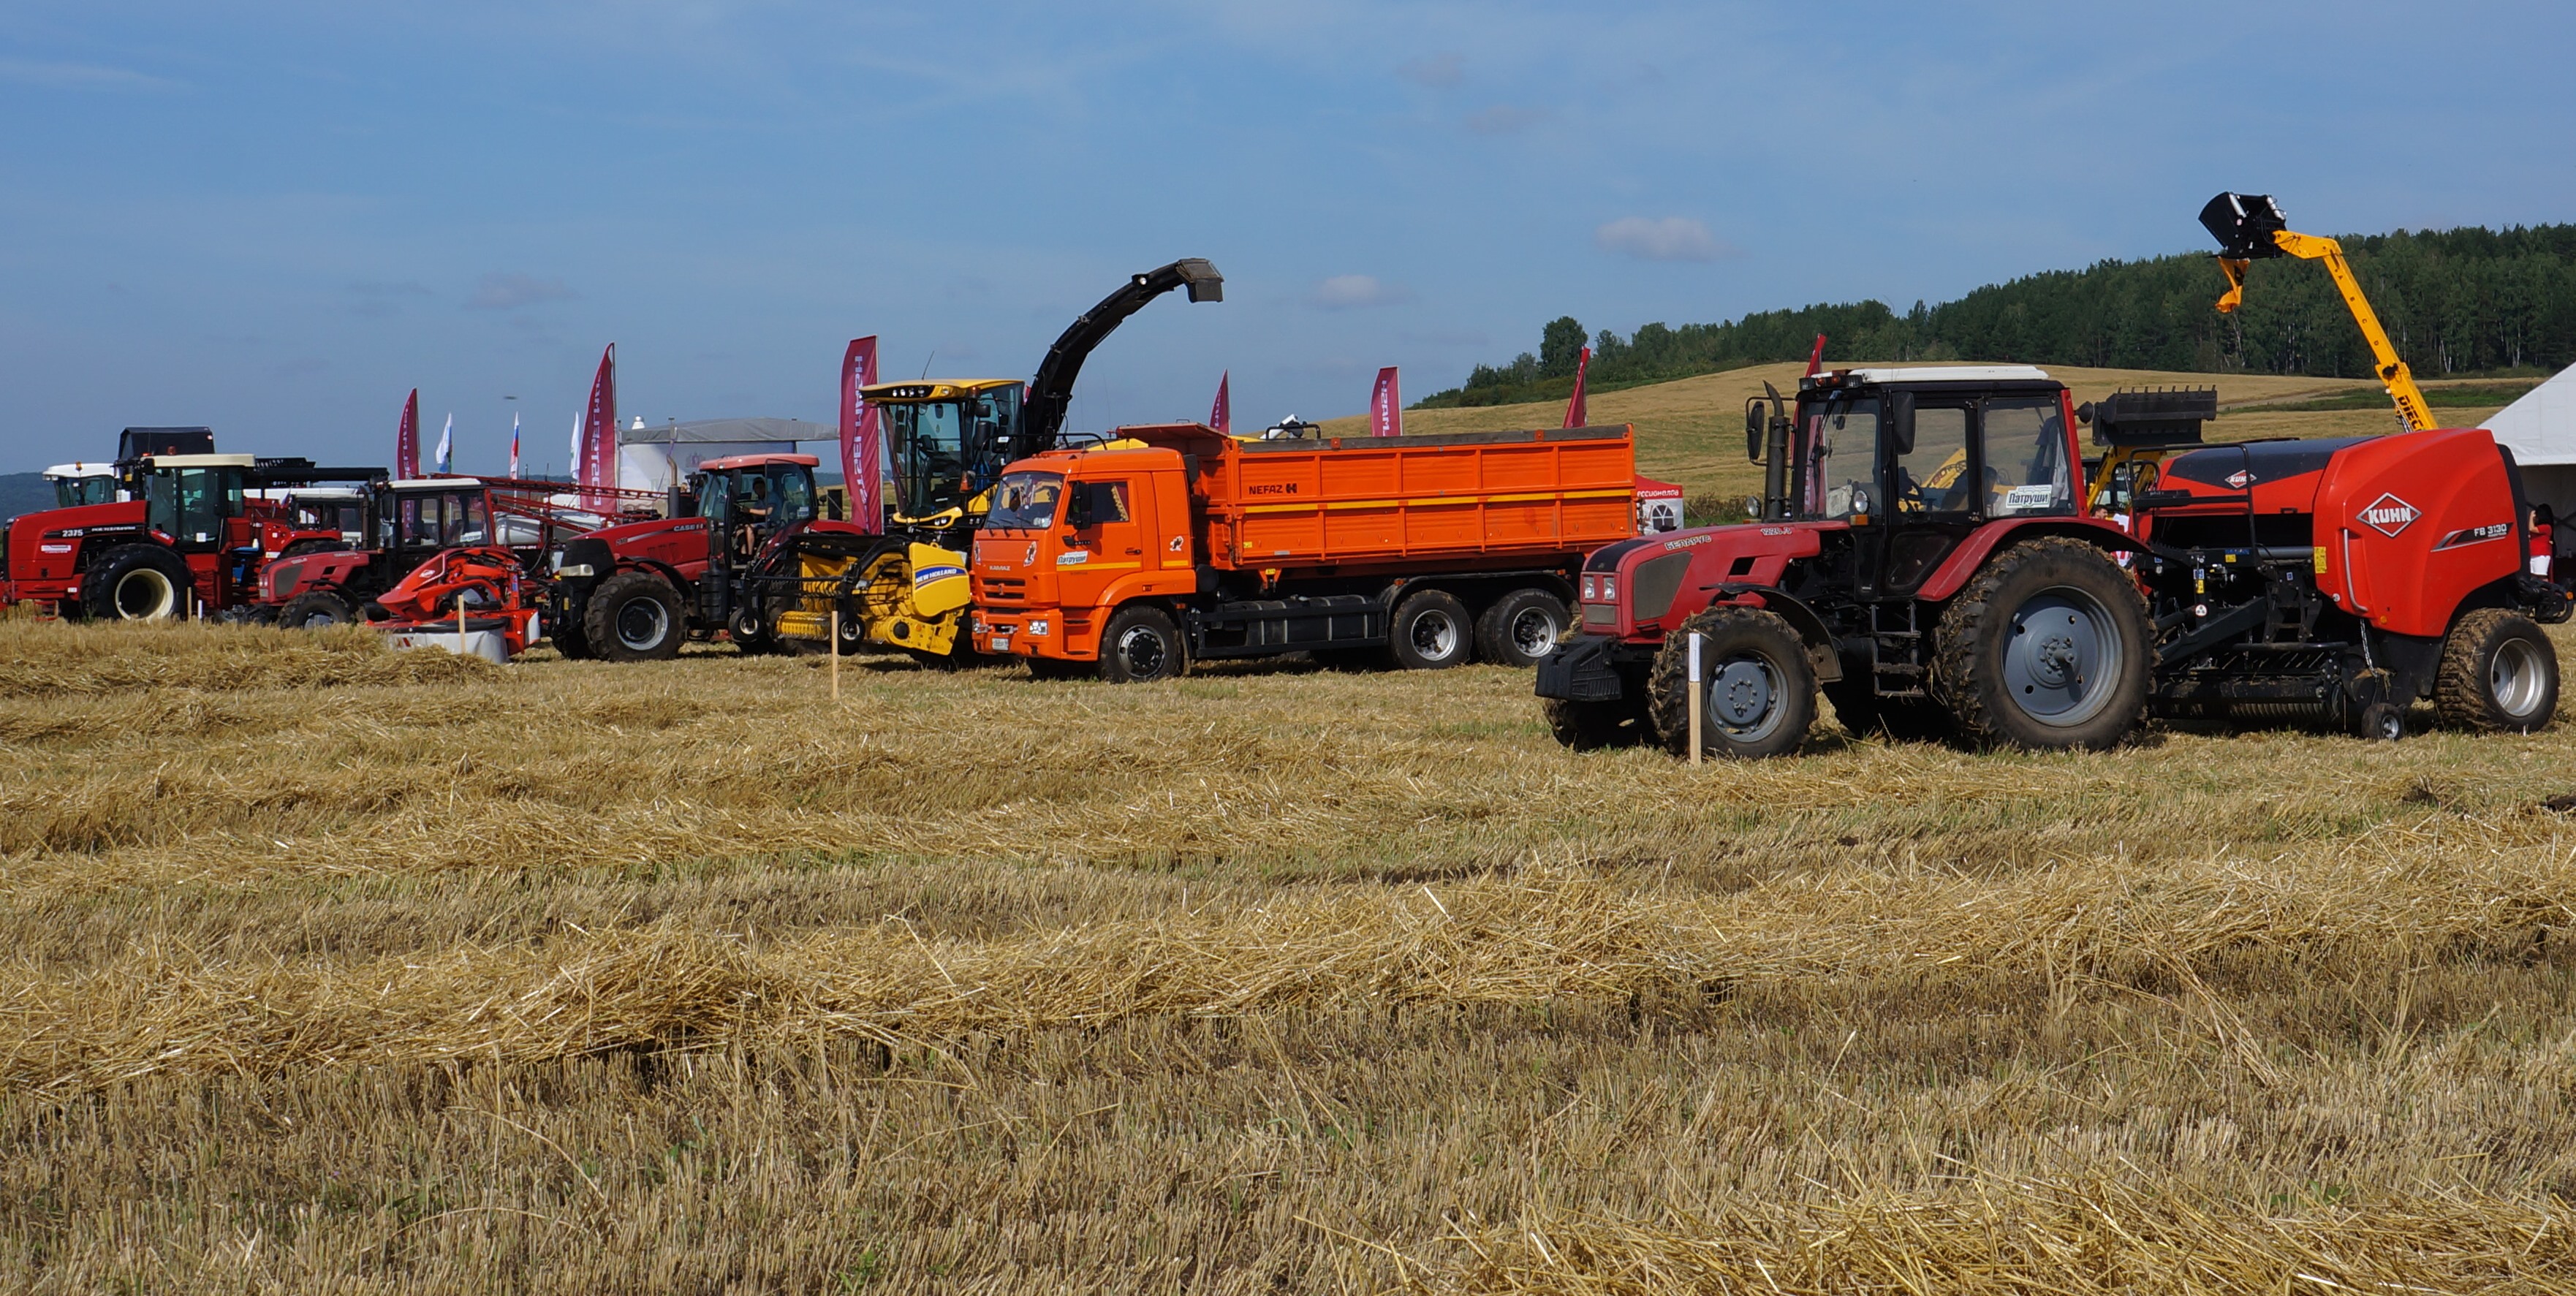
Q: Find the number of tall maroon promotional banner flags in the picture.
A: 7